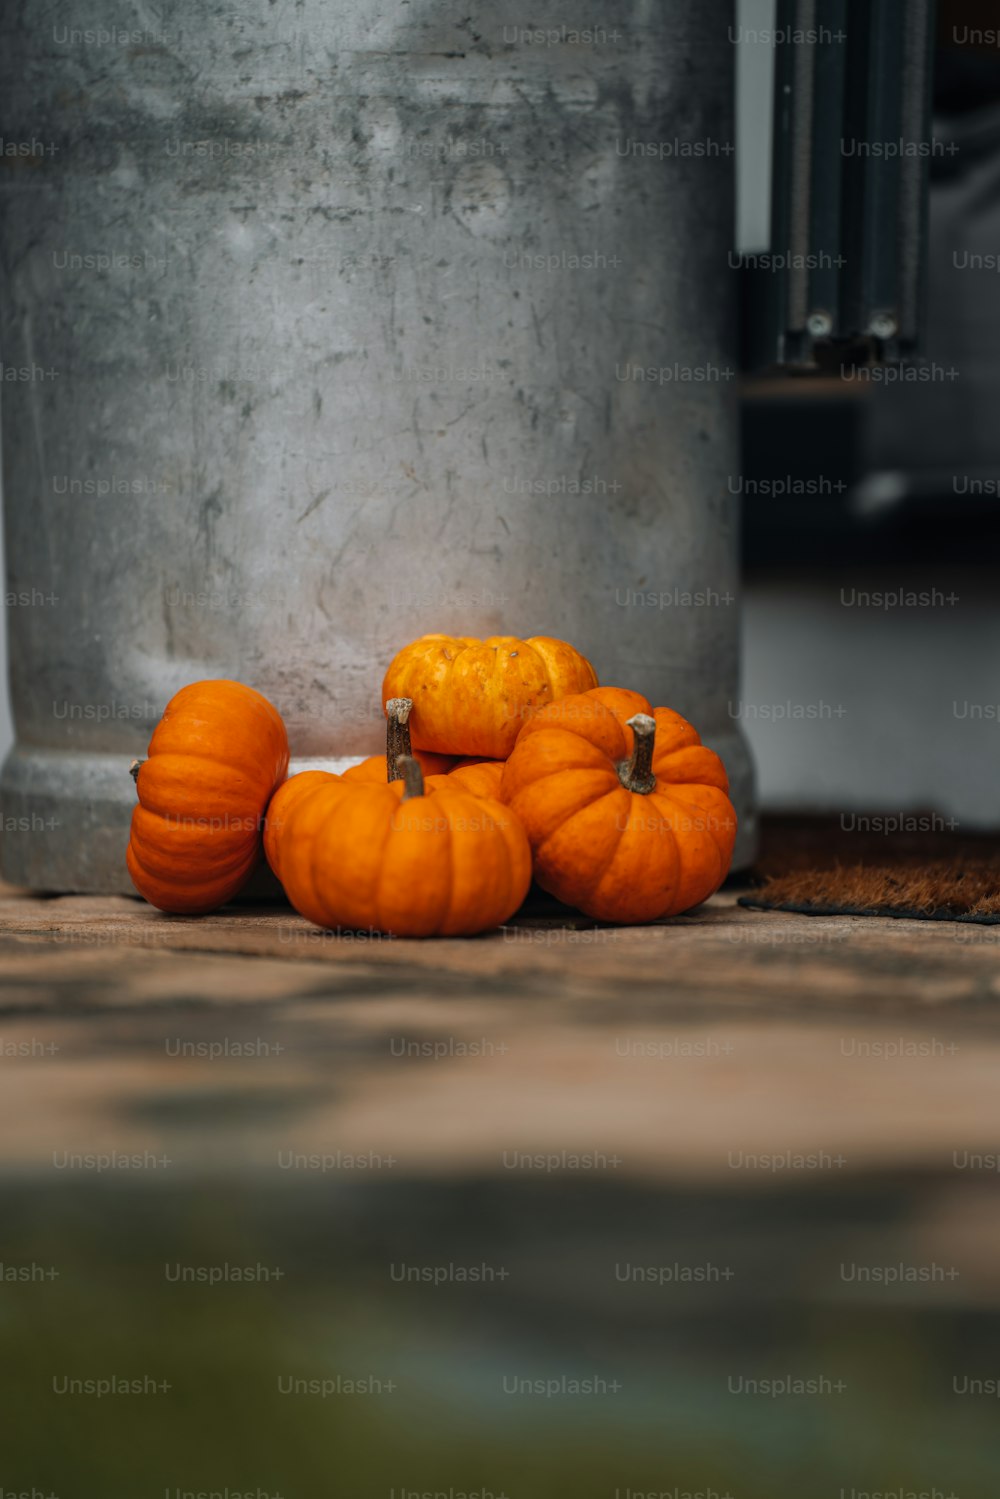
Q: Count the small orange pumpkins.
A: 5